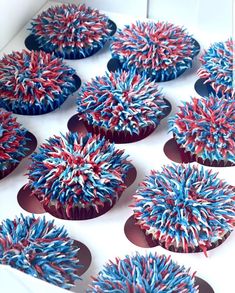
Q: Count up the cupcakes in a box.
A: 11